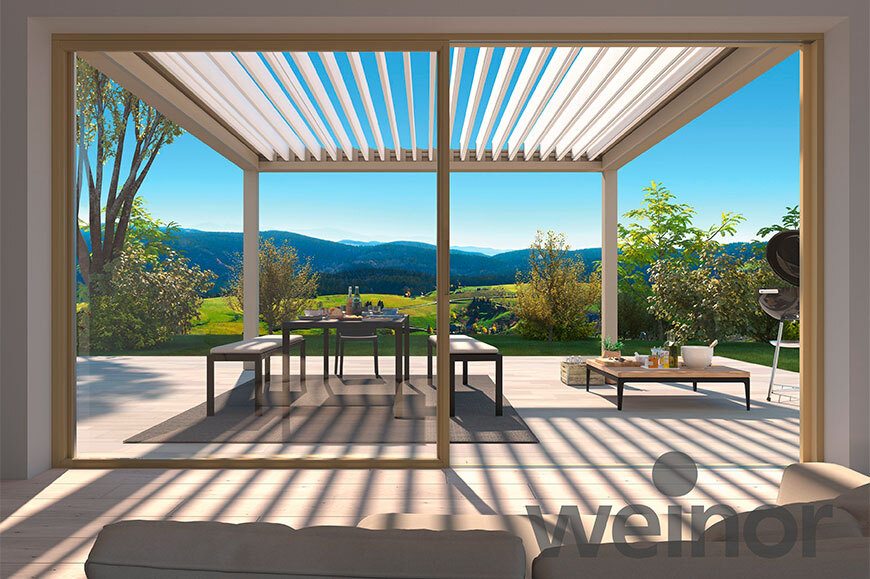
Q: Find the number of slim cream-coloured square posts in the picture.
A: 2